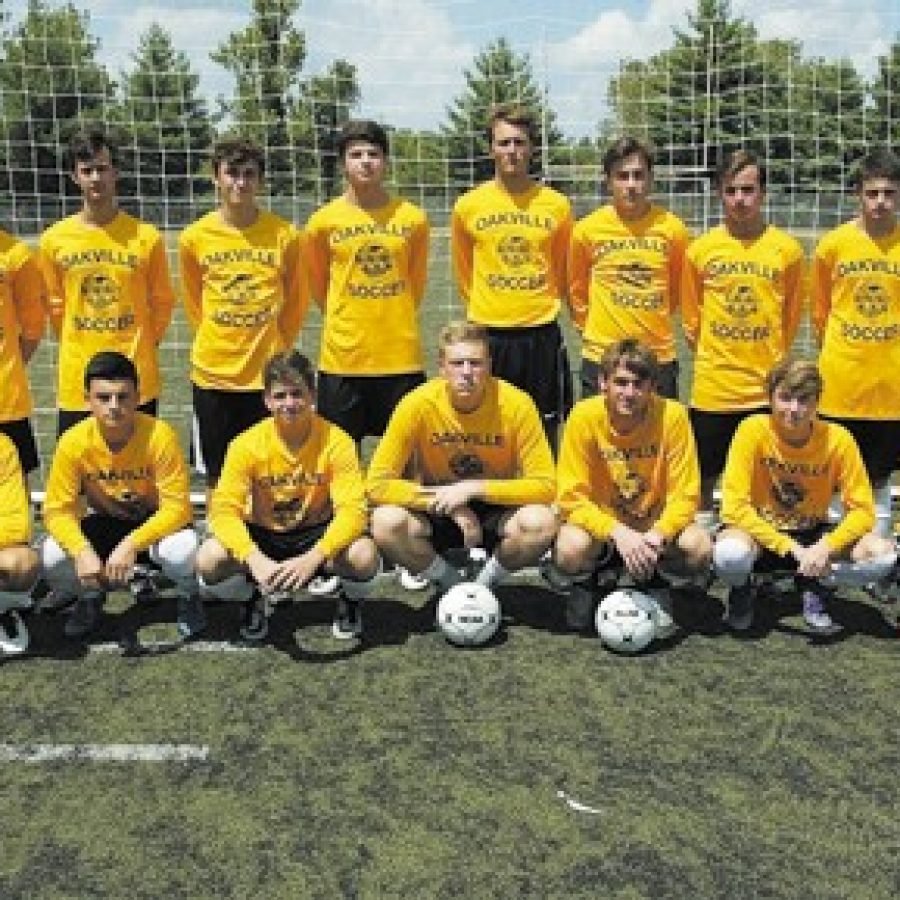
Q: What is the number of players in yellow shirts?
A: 14